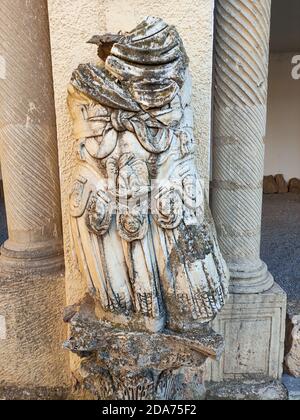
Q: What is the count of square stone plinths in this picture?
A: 2